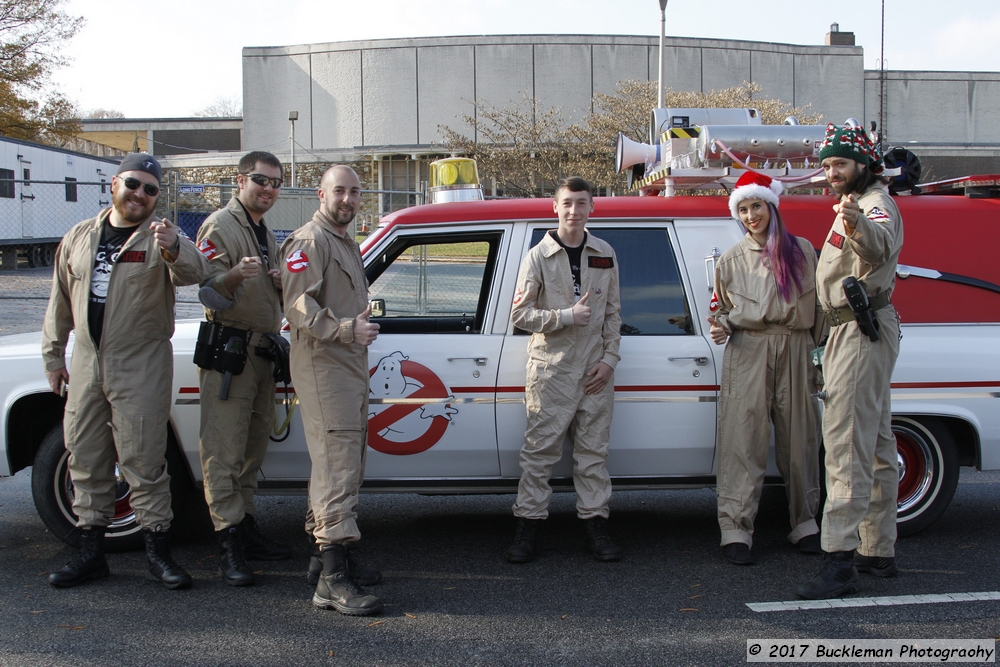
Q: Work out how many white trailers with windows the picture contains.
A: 1